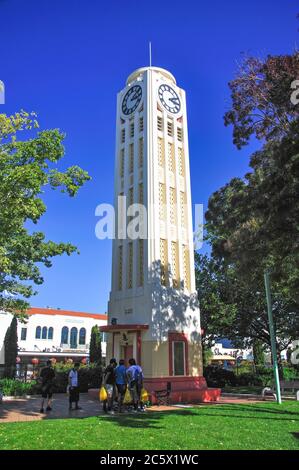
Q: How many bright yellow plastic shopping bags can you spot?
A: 3